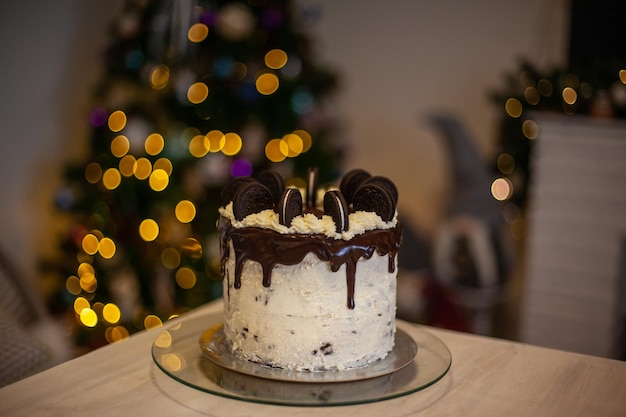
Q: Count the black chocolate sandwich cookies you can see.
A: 9